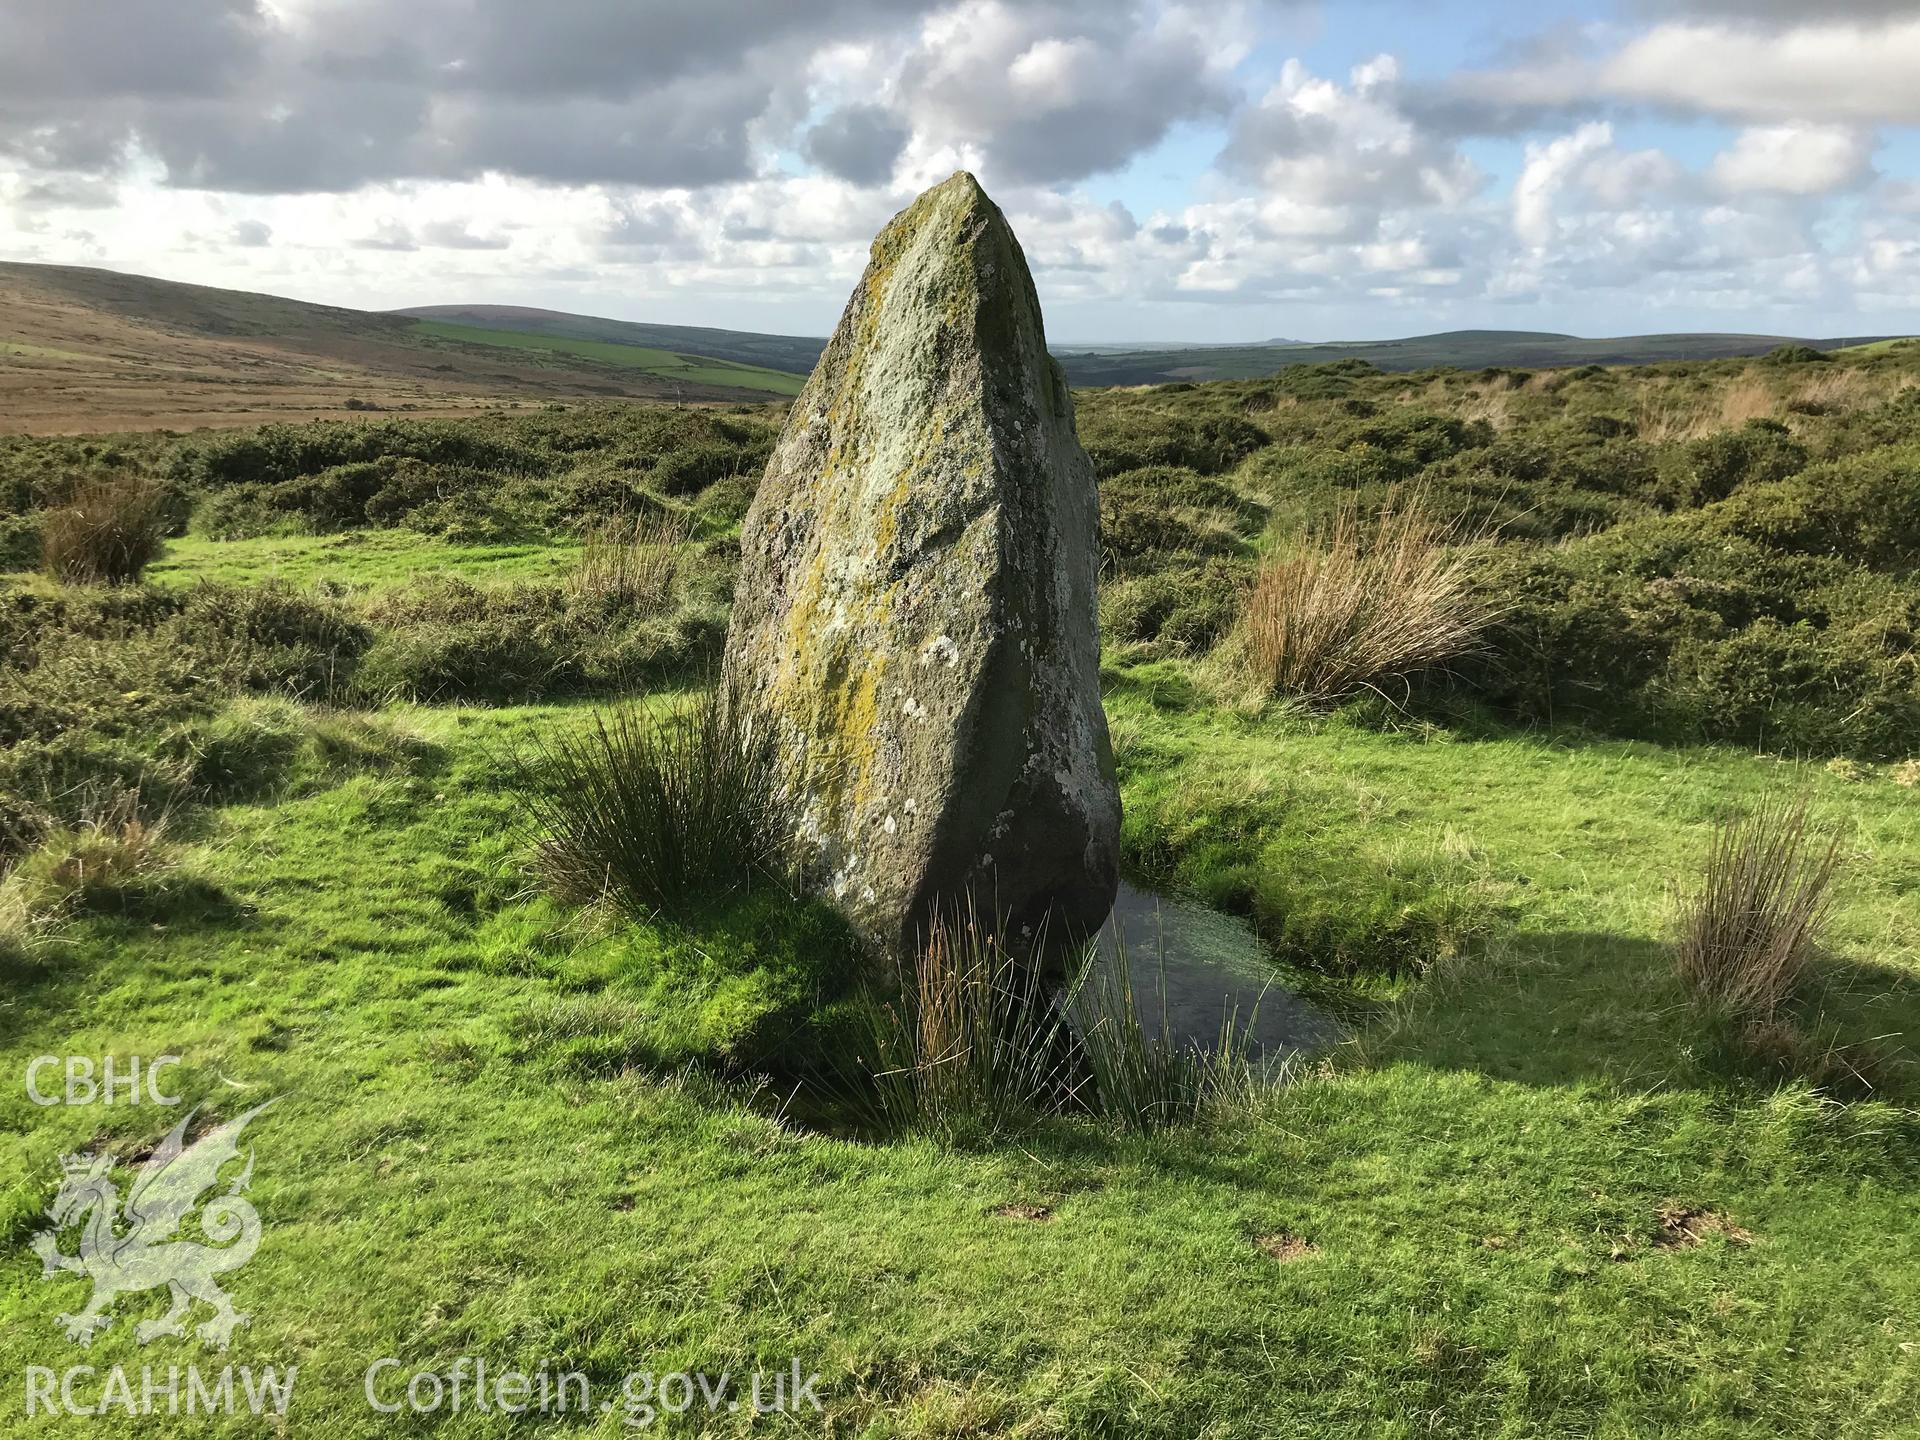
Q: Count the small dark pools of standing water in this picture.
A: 1